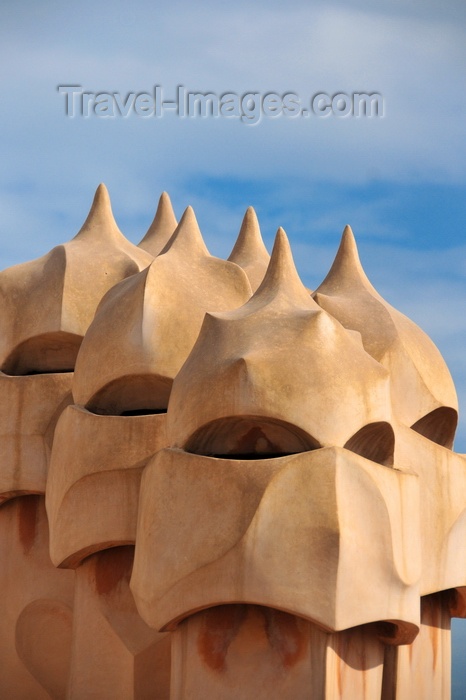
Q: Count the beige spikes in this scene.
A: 6